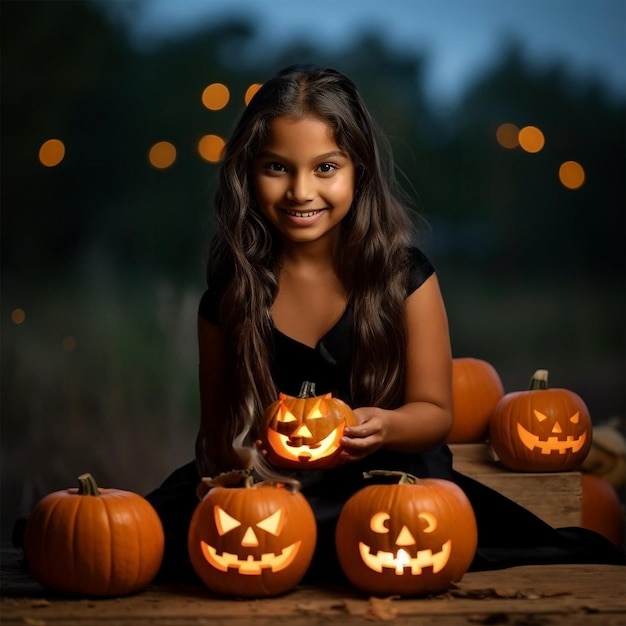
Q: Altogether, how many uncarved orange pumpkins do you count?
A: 3